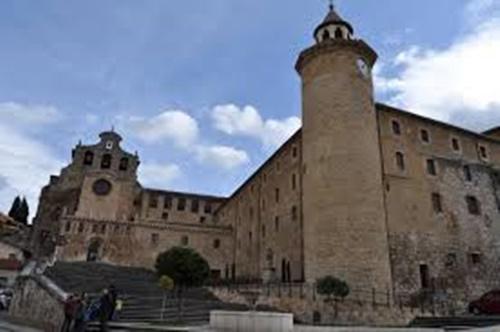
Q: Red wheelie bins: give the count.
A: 0